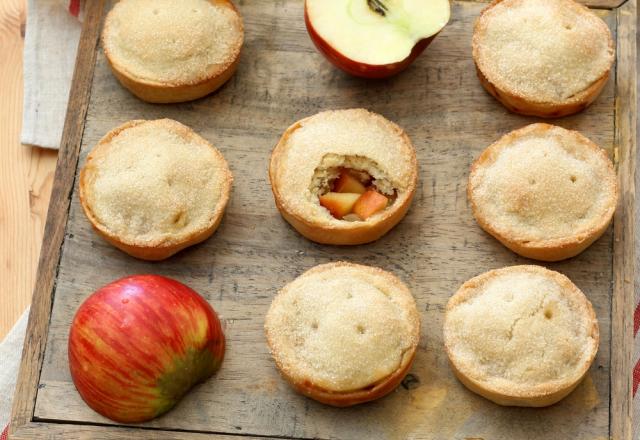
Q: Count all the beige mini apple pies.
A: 7